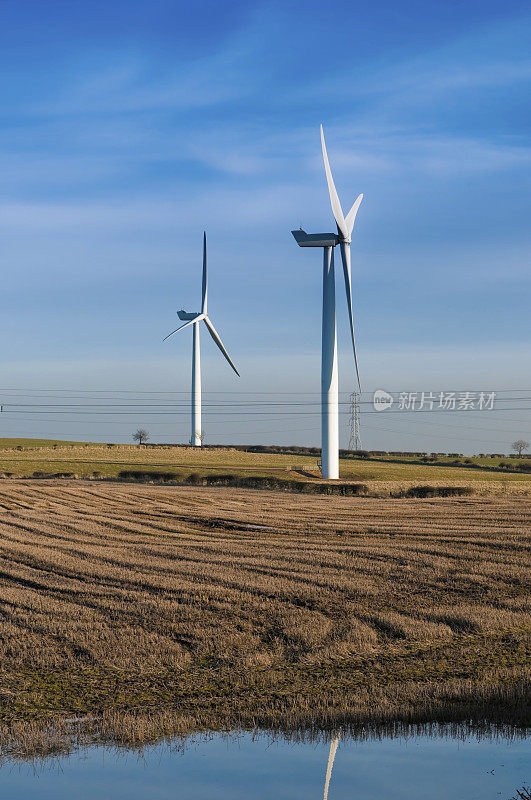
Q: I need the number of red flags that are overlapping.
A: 0